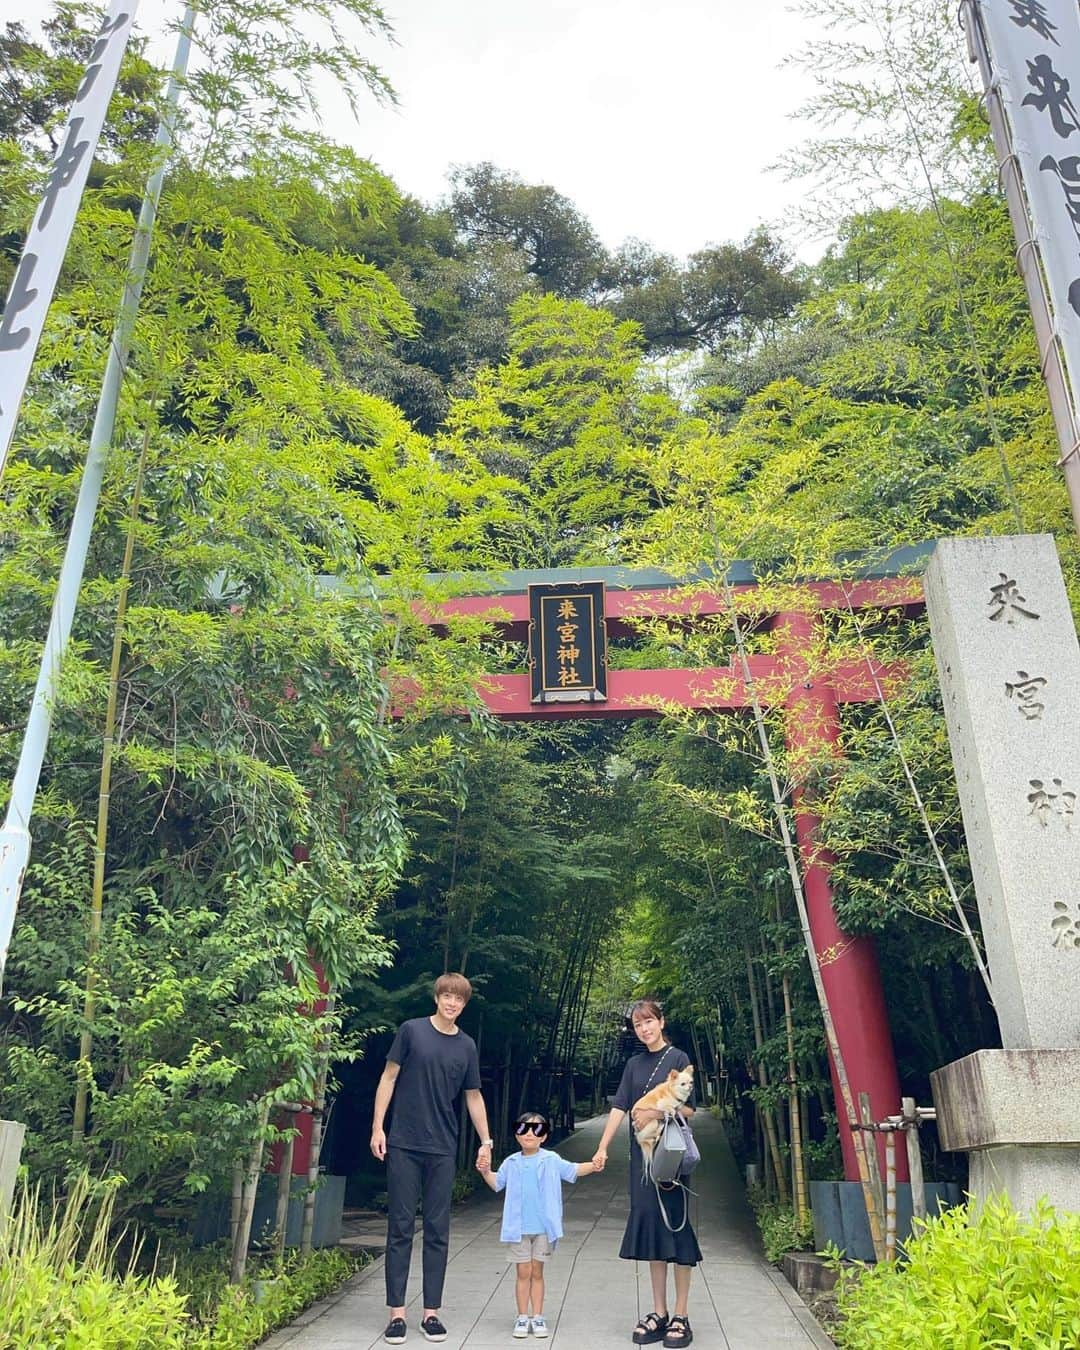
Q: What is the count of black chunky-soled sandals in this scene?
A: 2